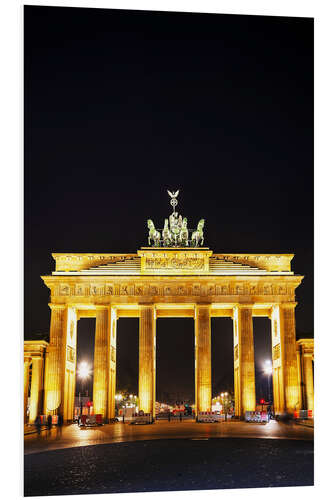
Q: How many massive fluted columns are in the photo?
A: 6